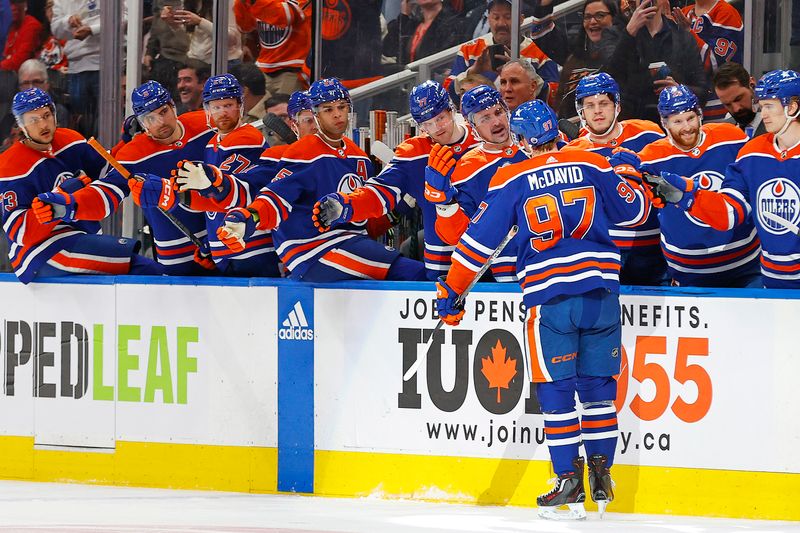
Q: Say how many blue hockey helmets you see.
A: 11